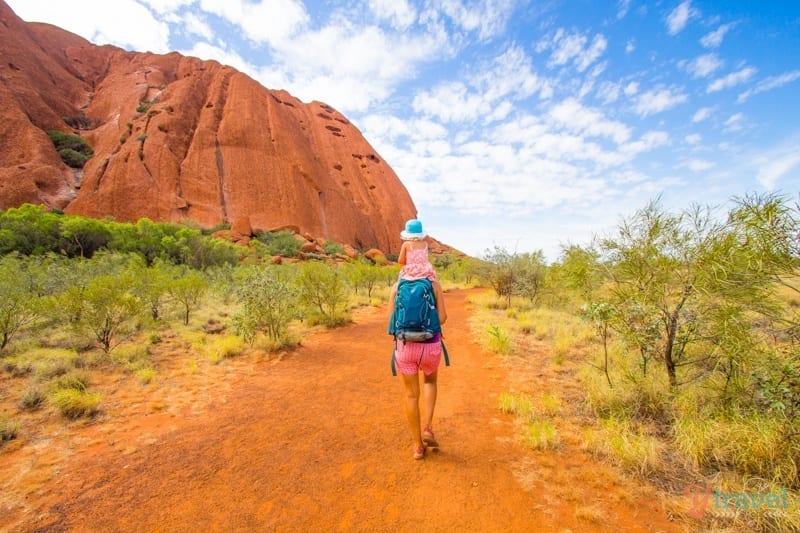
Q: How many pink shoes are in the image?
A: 2